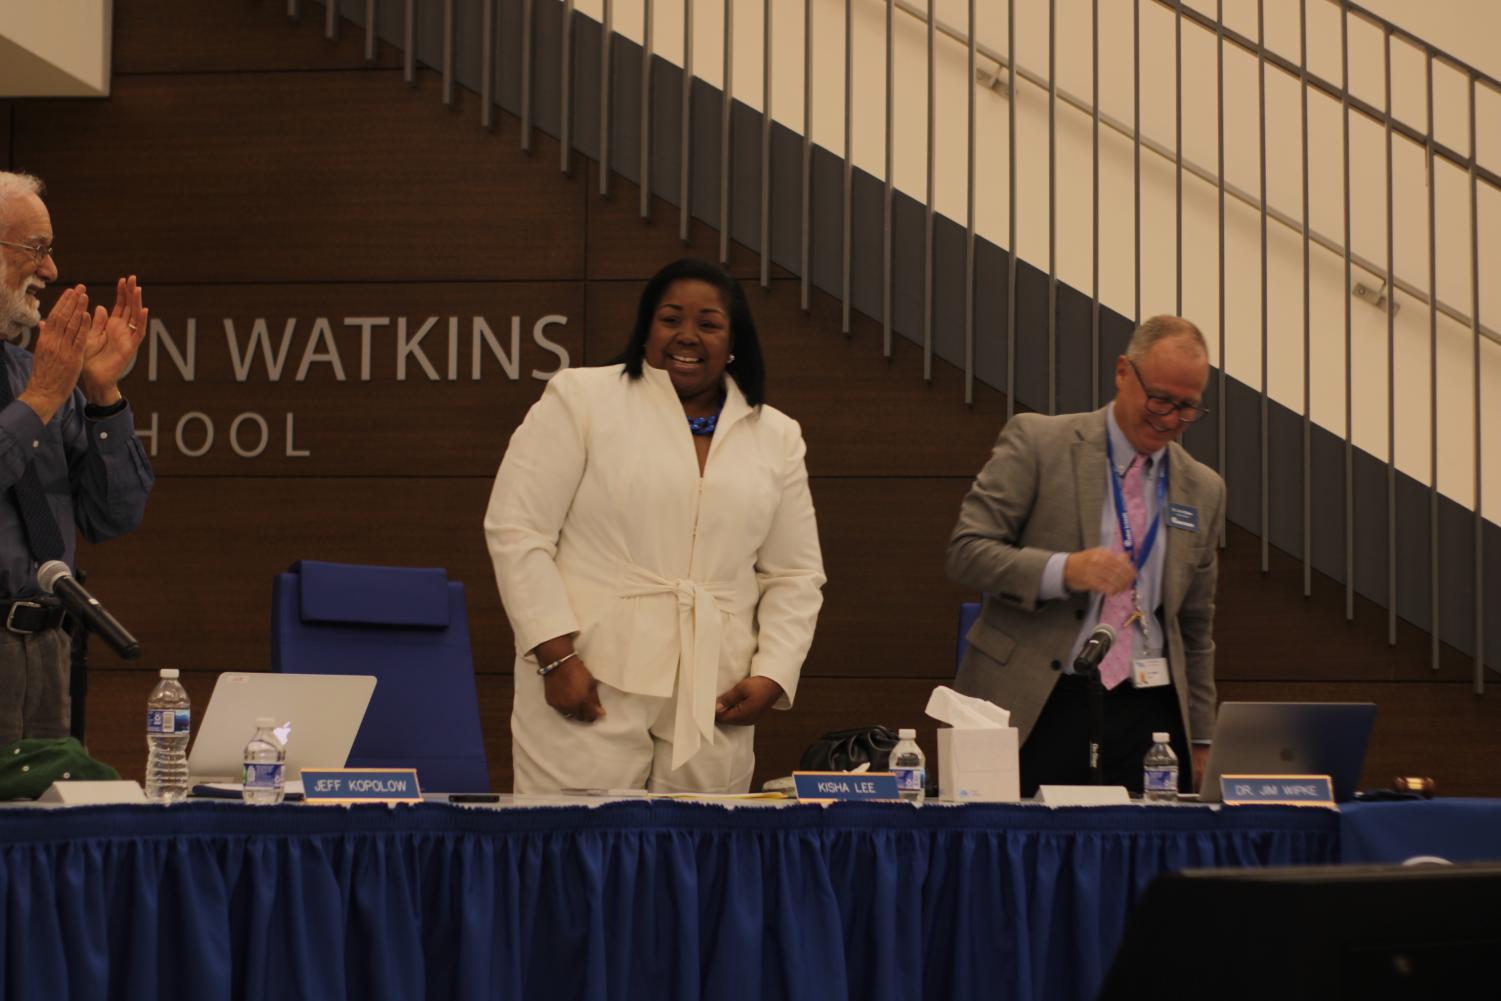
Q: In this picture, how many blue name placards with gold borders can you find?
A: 3